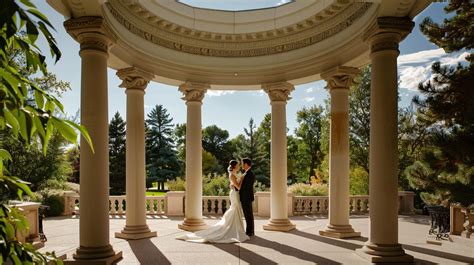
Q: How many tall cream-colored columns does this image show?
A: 6